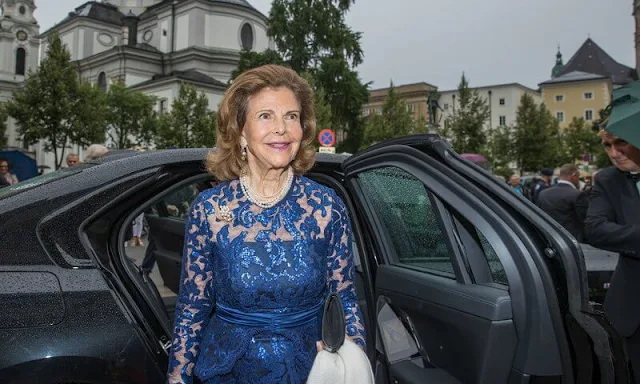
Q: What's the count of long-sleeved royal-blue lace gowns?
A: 1